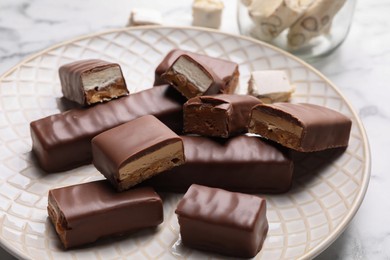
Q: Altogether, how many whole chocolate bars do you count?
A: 2